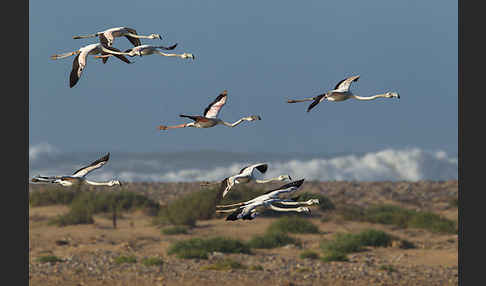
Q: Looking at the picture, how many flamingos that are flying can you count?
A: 9